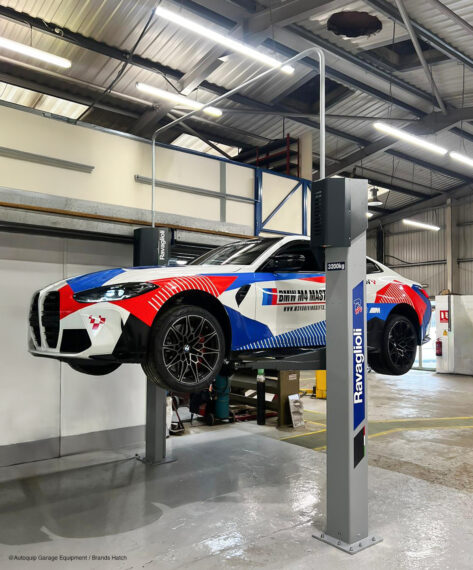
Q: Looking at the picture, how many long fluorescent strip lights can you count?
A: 6